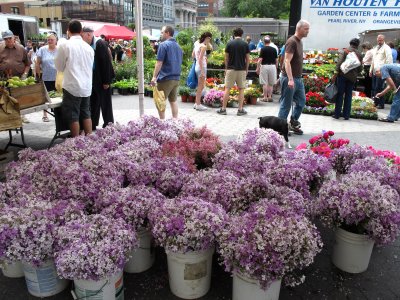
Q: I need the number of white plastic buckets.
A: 7